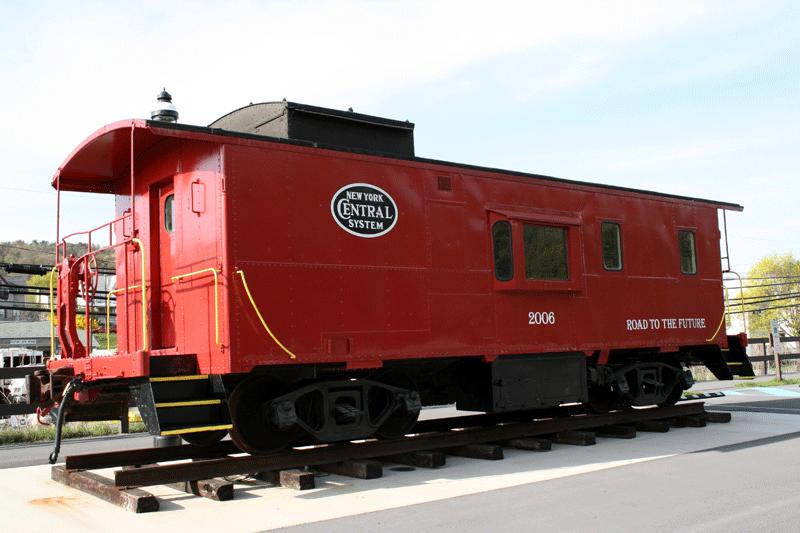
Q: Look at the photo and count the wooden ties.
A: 12